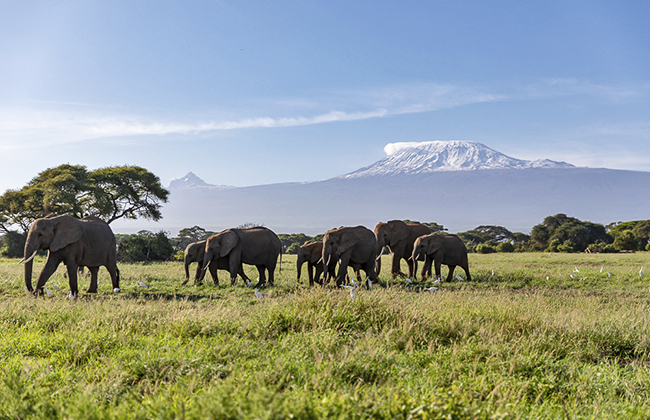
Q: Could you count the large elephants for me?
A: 5